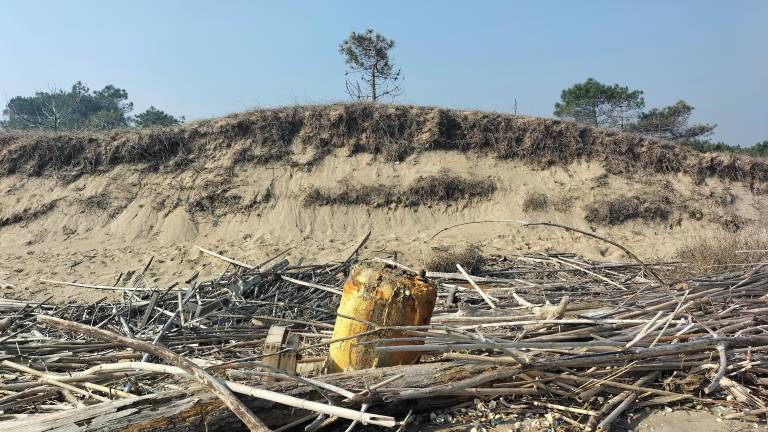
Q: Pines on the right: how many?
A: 3